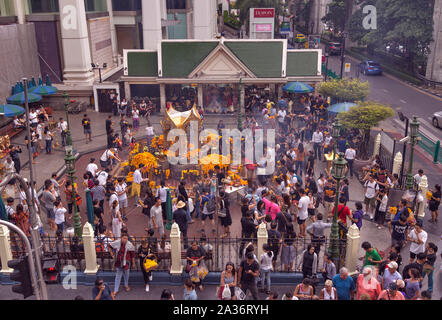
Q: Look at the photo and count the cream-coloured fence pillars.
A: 8